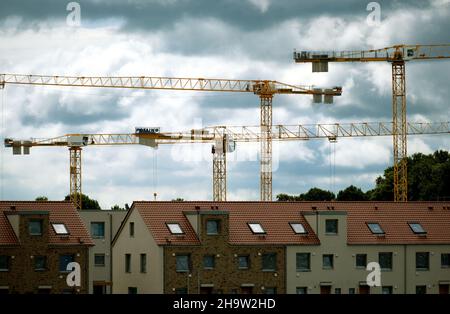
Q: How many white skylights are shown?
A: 4